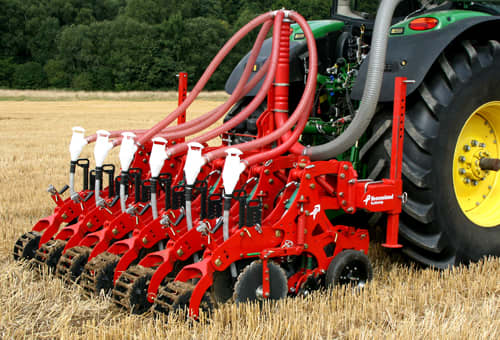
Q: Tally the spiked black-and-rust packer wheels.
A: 6